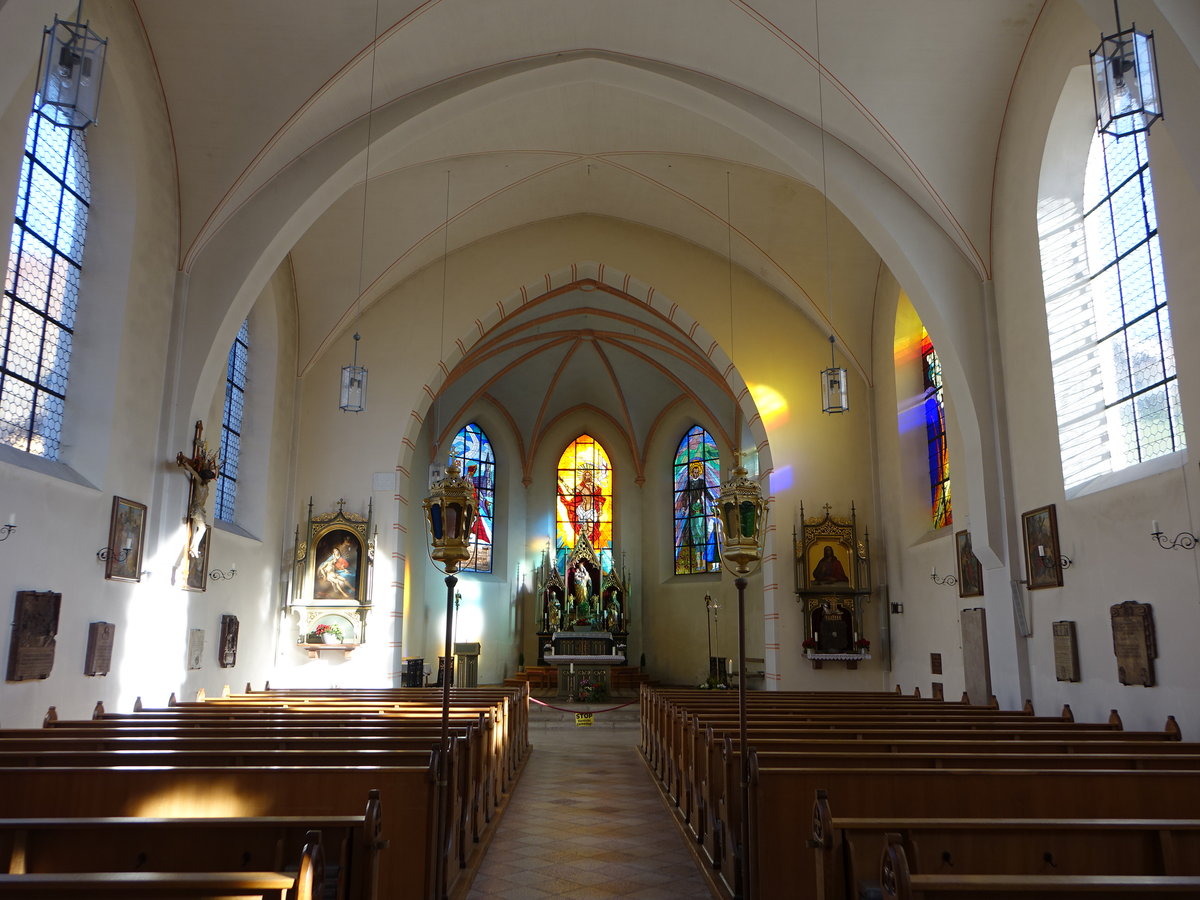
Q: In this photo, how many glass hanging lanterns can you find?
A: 4